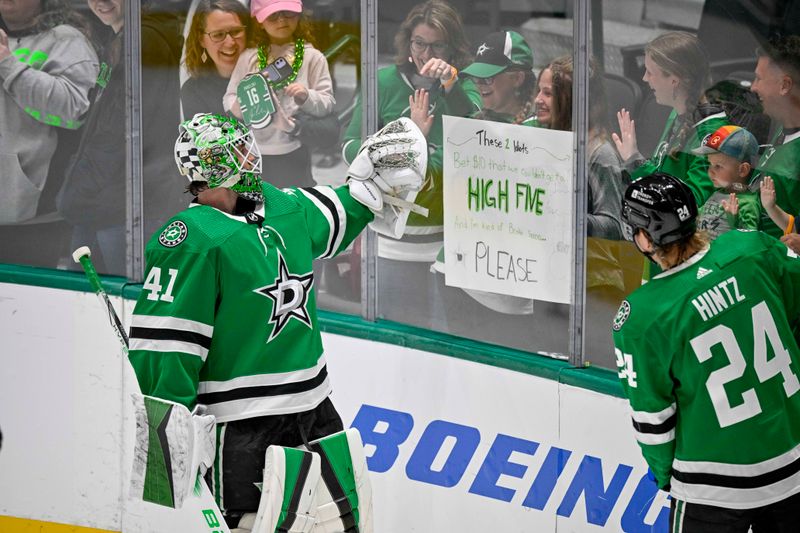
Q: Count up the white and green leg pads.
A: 2